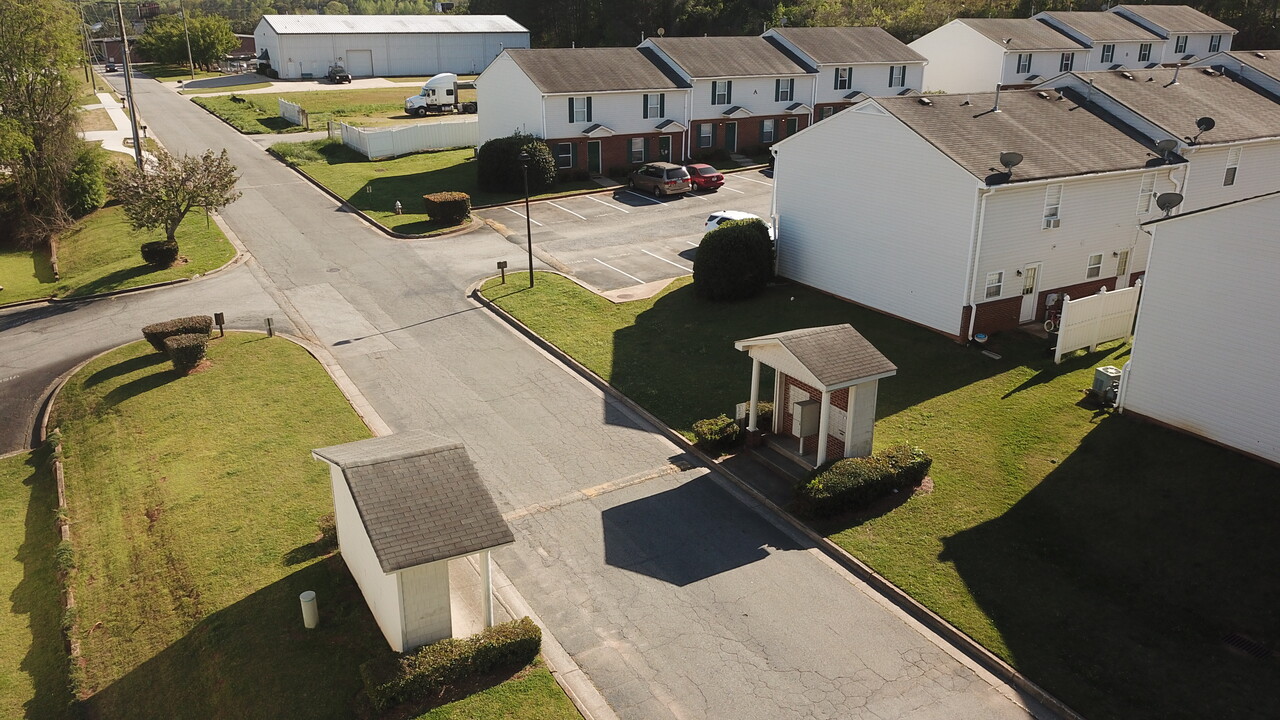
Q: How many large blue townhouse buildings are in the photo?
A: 0